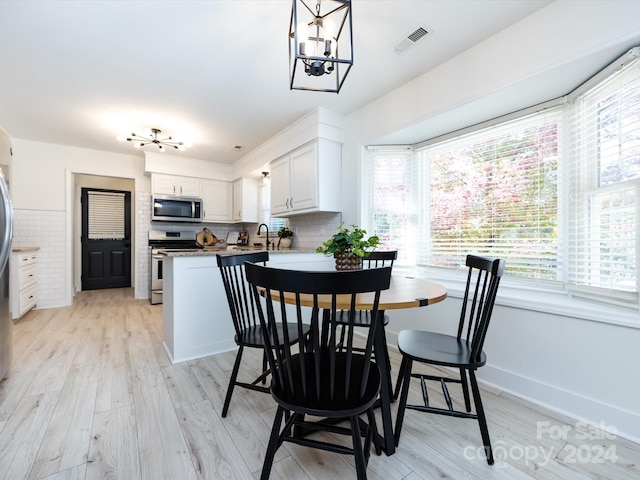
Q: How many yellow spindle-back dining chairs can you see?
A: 0